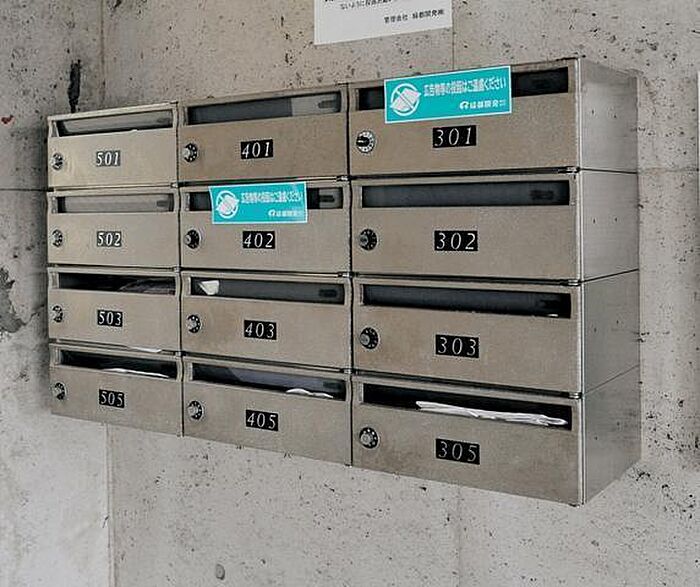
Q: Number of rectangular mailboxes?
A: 12